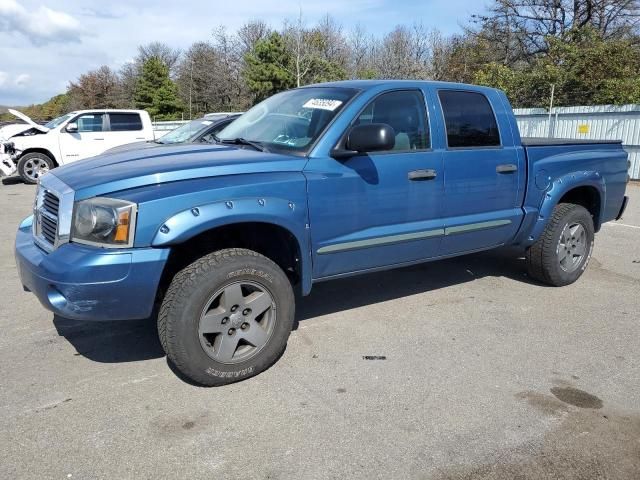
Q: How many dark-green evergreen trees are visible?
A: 2